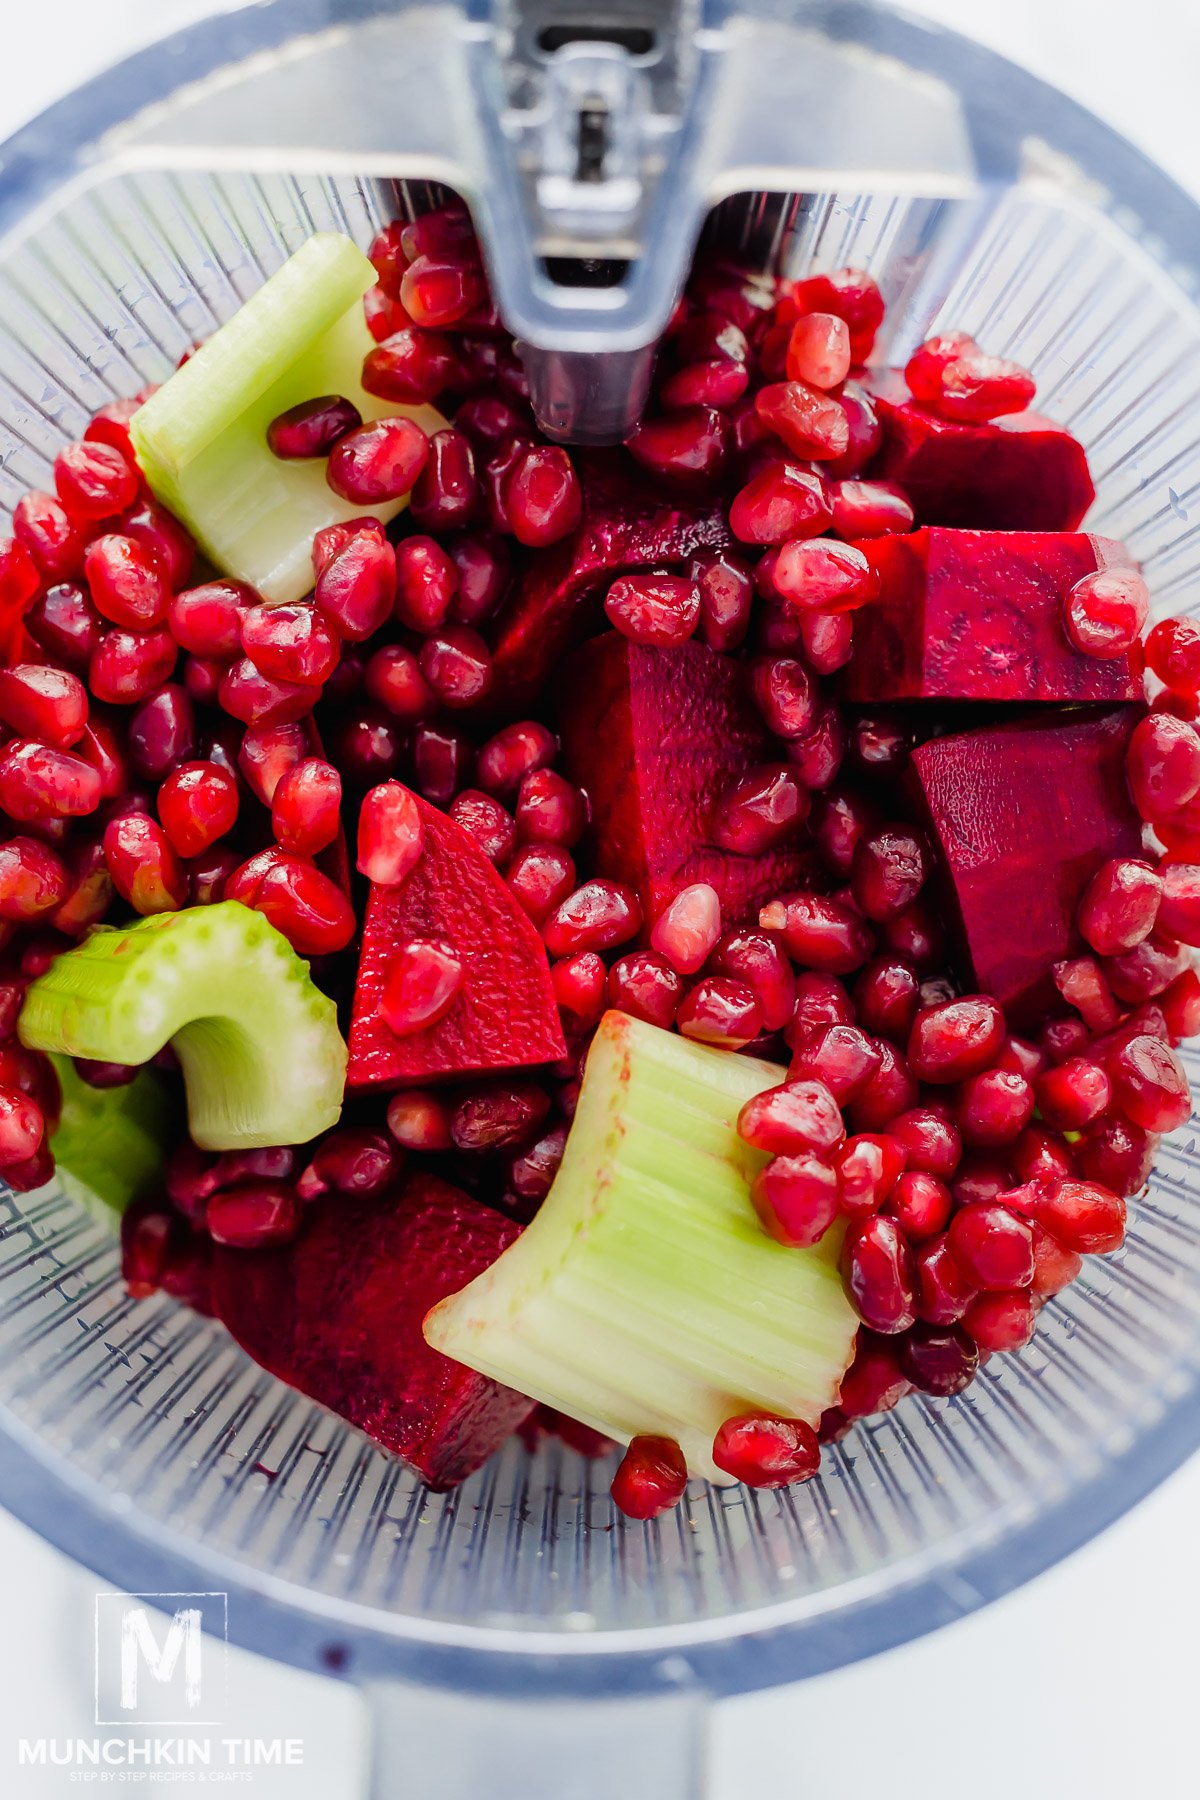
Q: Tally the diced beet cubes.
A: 7